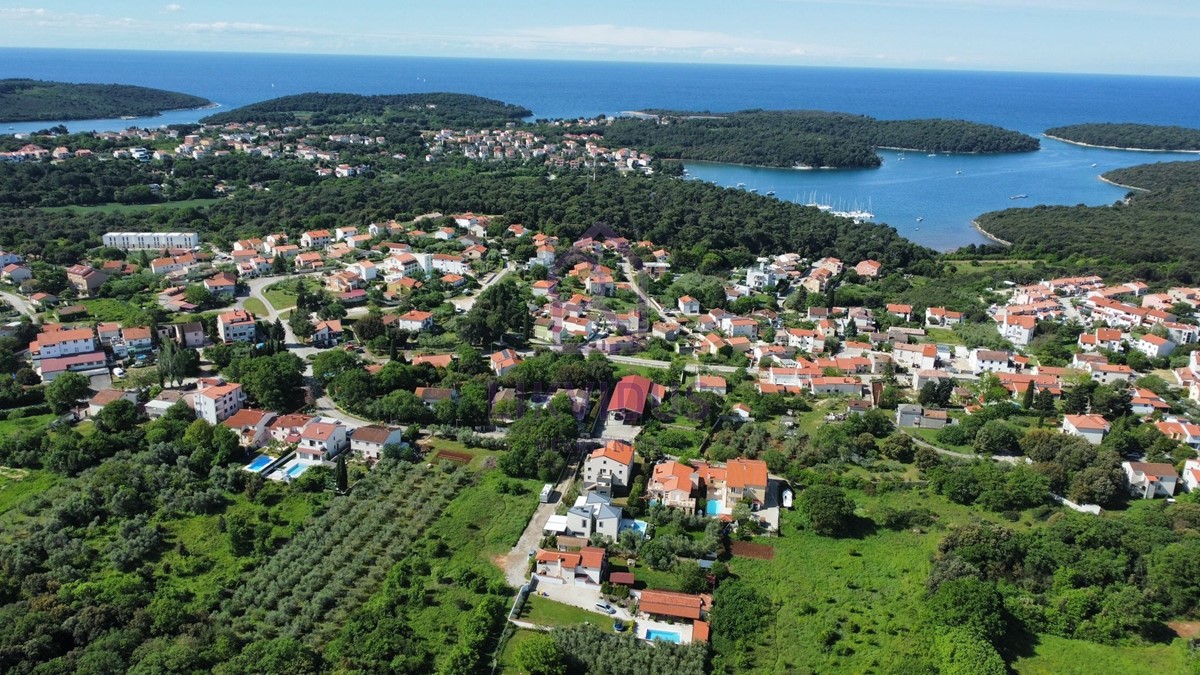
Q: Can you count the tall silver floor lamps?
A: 0